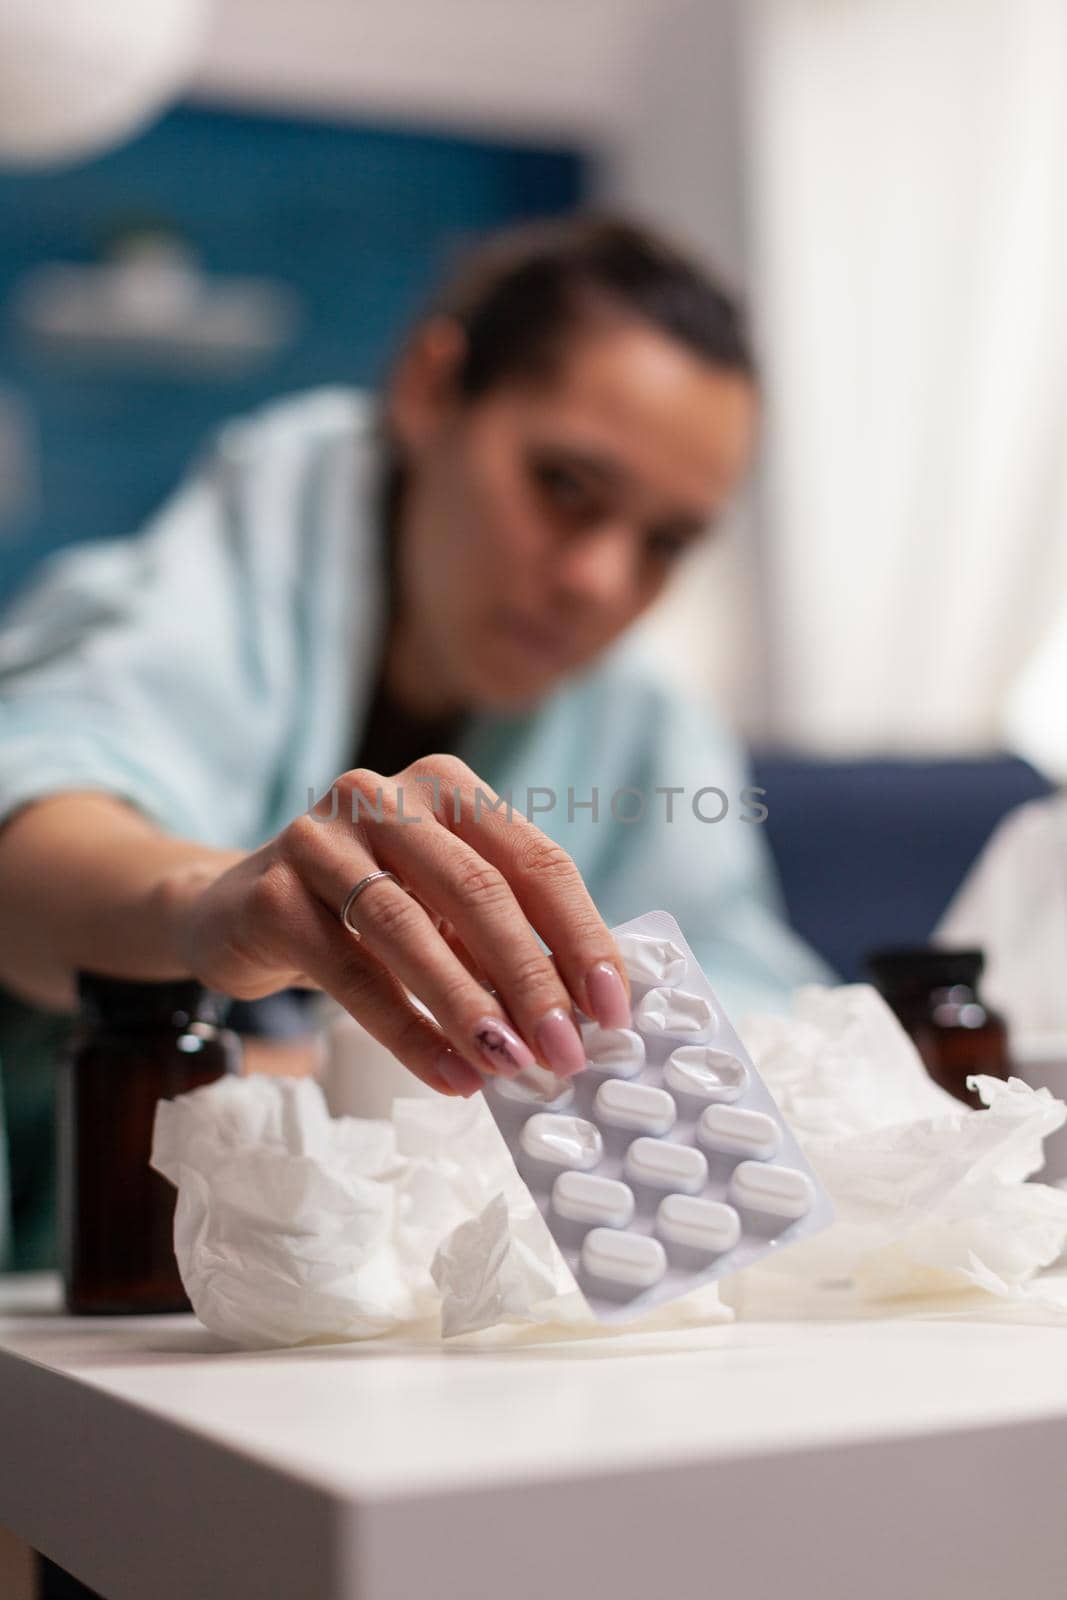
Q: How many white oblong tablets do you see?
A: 7